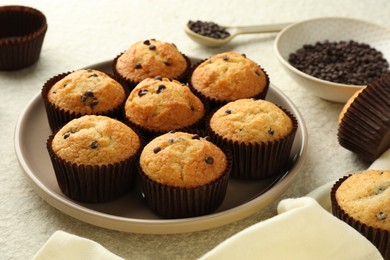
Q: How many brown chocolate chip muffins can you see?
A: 9